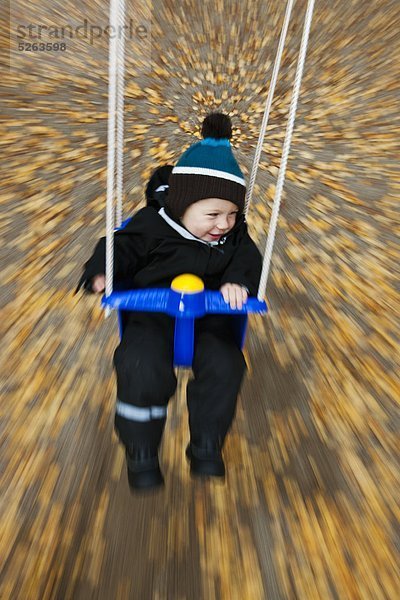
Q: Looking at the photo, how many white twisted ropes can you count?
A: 4